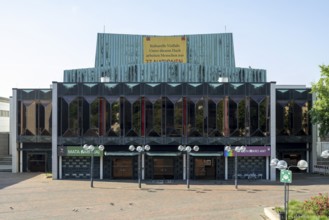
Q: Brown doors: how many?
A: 3